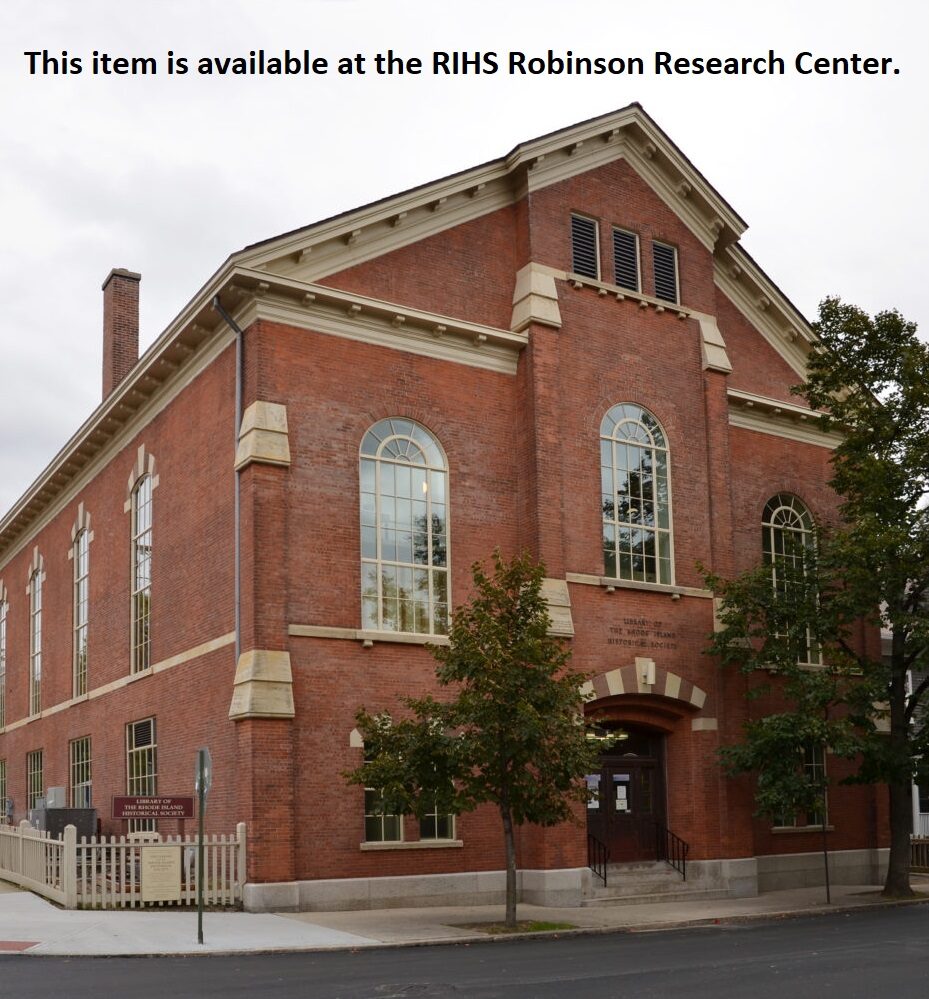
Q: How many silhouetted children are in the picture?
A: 0